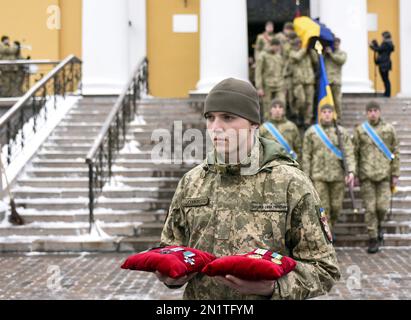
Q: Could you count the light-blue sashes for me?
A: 3